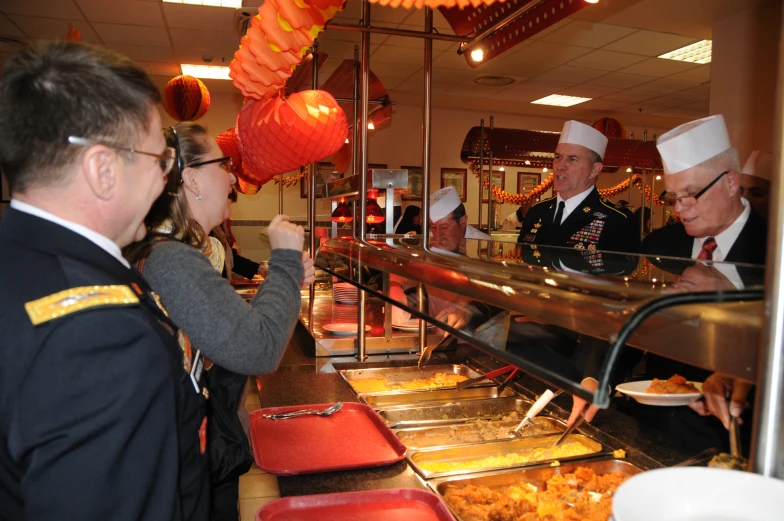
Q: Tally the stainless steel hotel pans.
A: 6